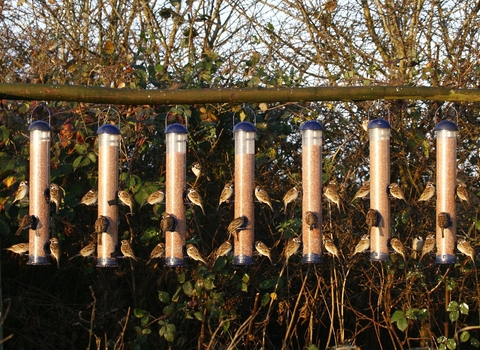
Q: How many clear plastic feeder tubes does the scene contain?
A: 7